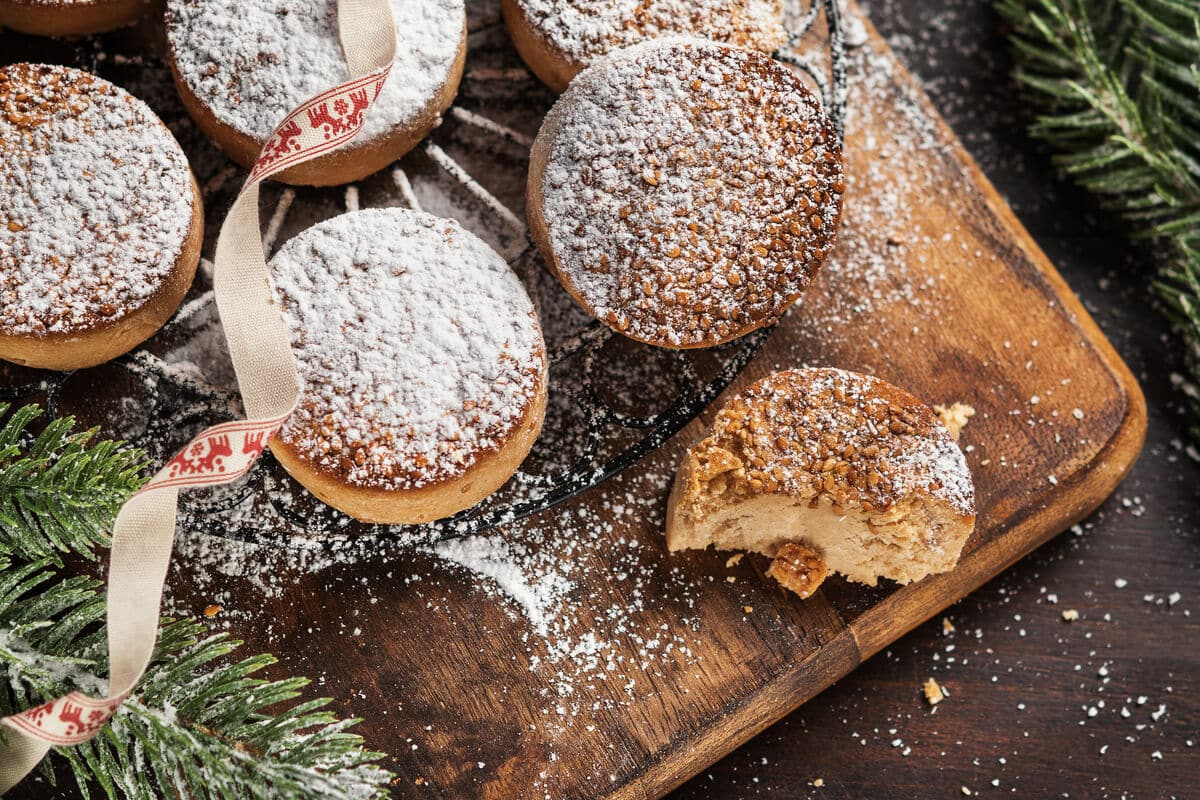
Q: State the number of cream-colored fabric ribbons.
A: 1